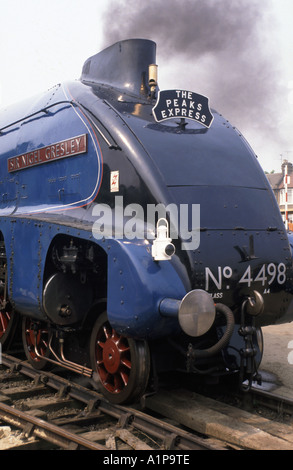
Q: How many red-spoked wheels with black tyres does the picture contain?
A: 3